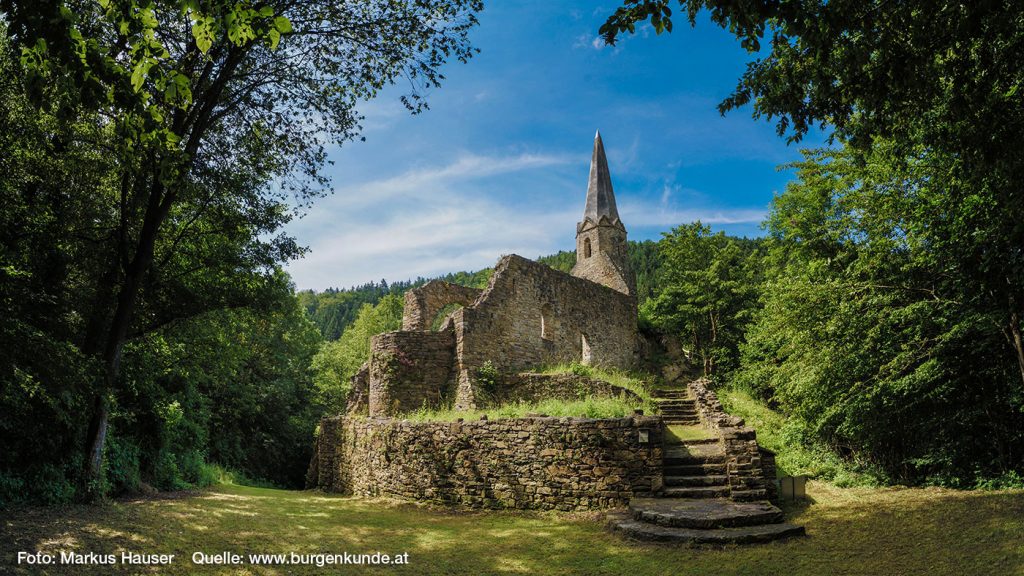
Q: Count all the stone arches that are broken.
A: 1